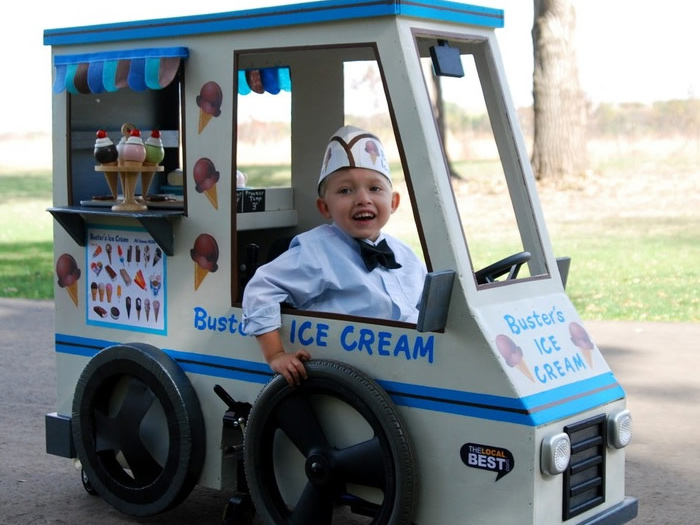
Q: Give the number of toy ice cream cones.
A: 4